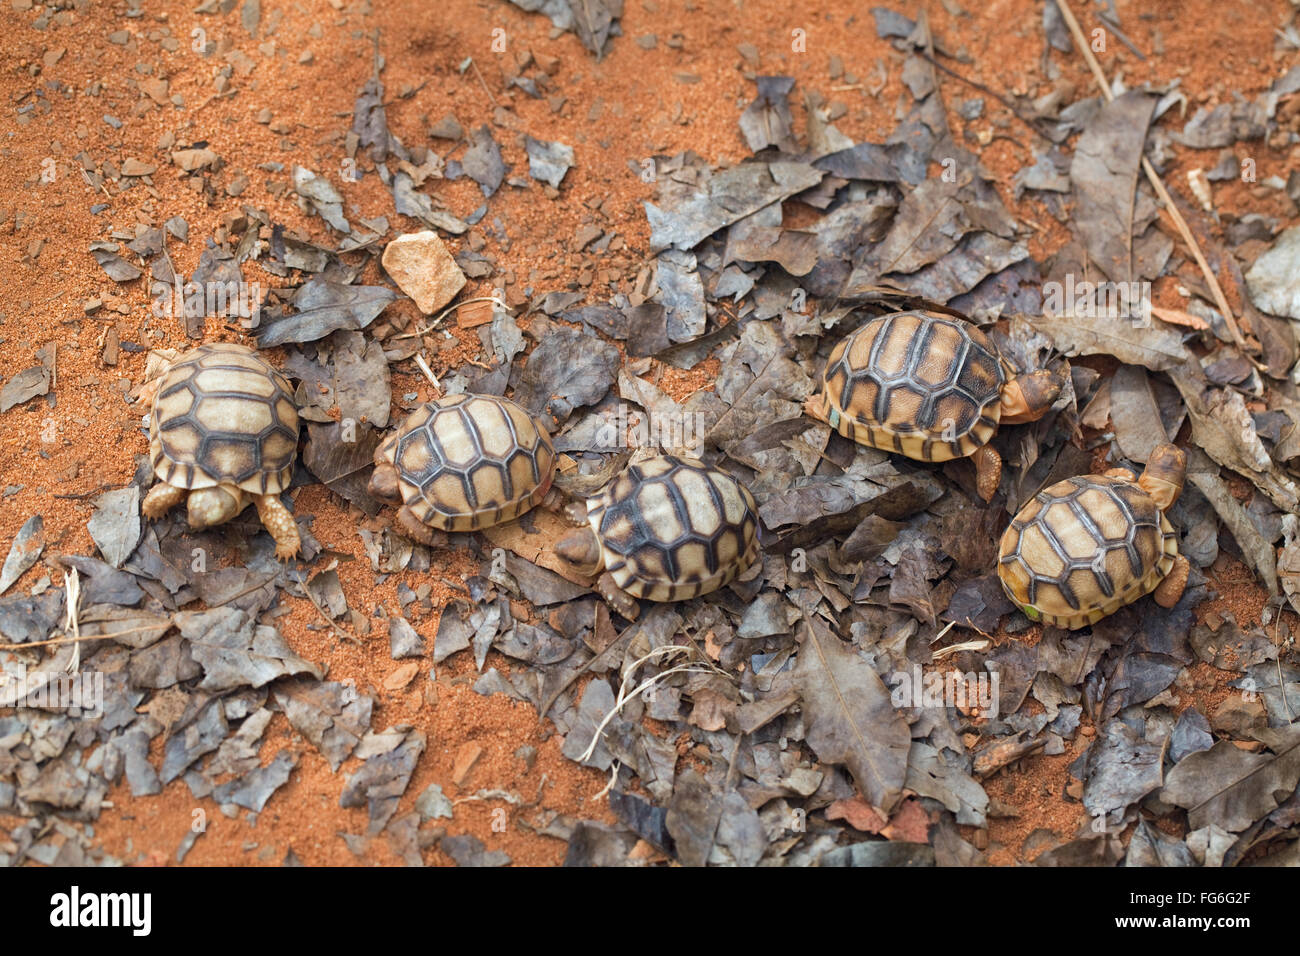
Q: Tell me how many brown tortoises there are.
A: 5